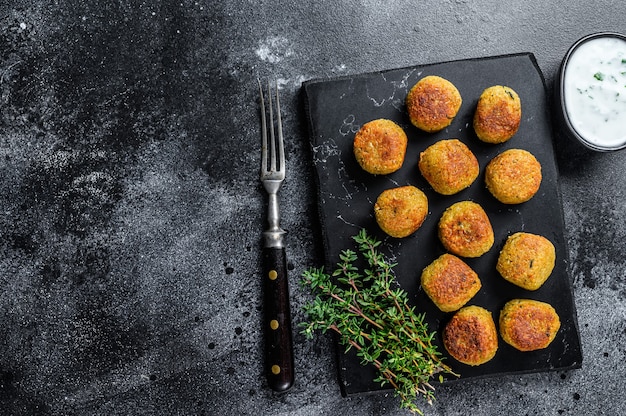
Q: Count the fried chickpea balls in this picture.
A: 11